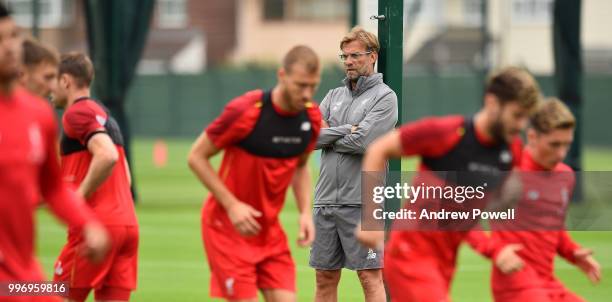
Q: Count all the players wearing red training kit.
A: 6